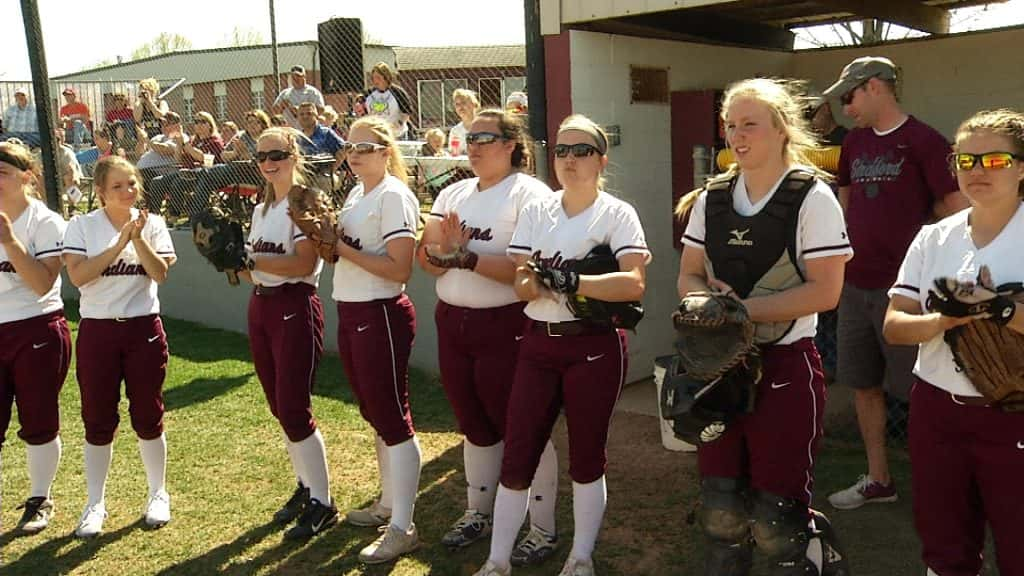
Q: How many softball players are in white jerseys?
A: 8